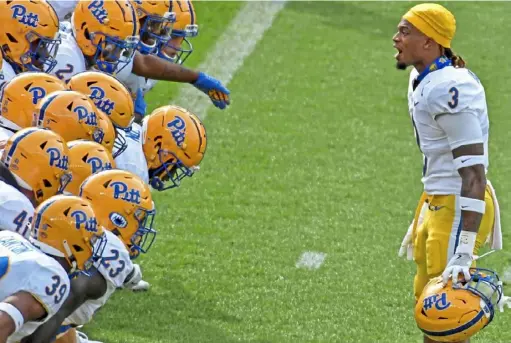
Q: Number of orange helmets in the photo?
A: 14